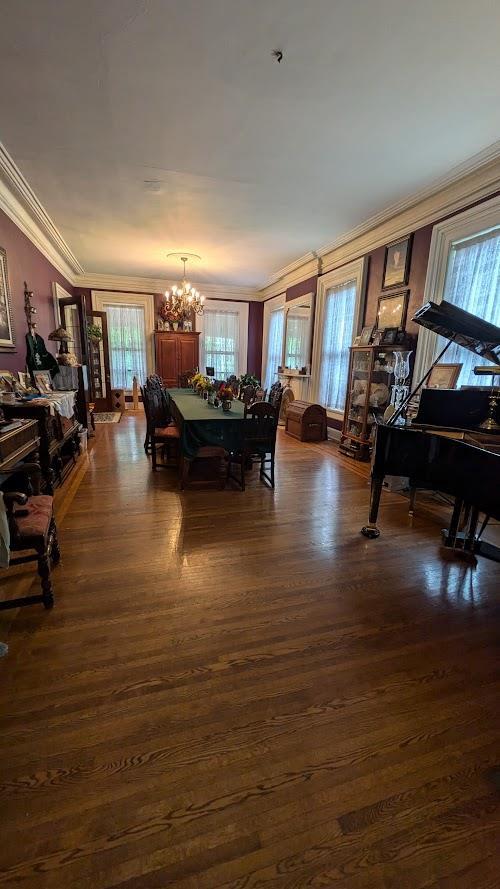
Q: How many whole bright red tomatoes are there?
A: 0